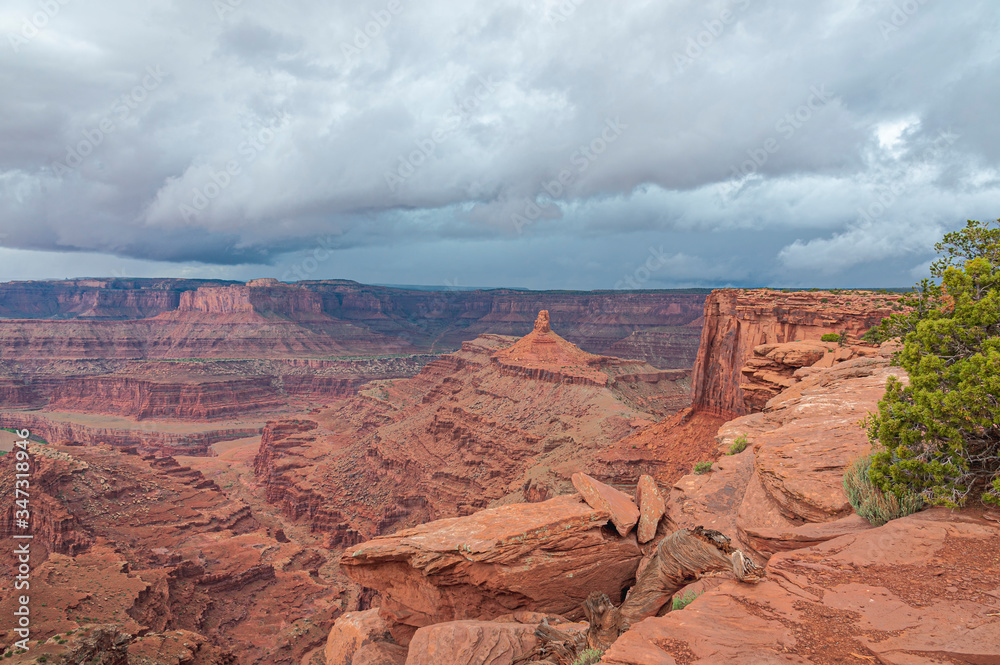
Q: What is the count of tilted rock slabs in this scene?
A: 2